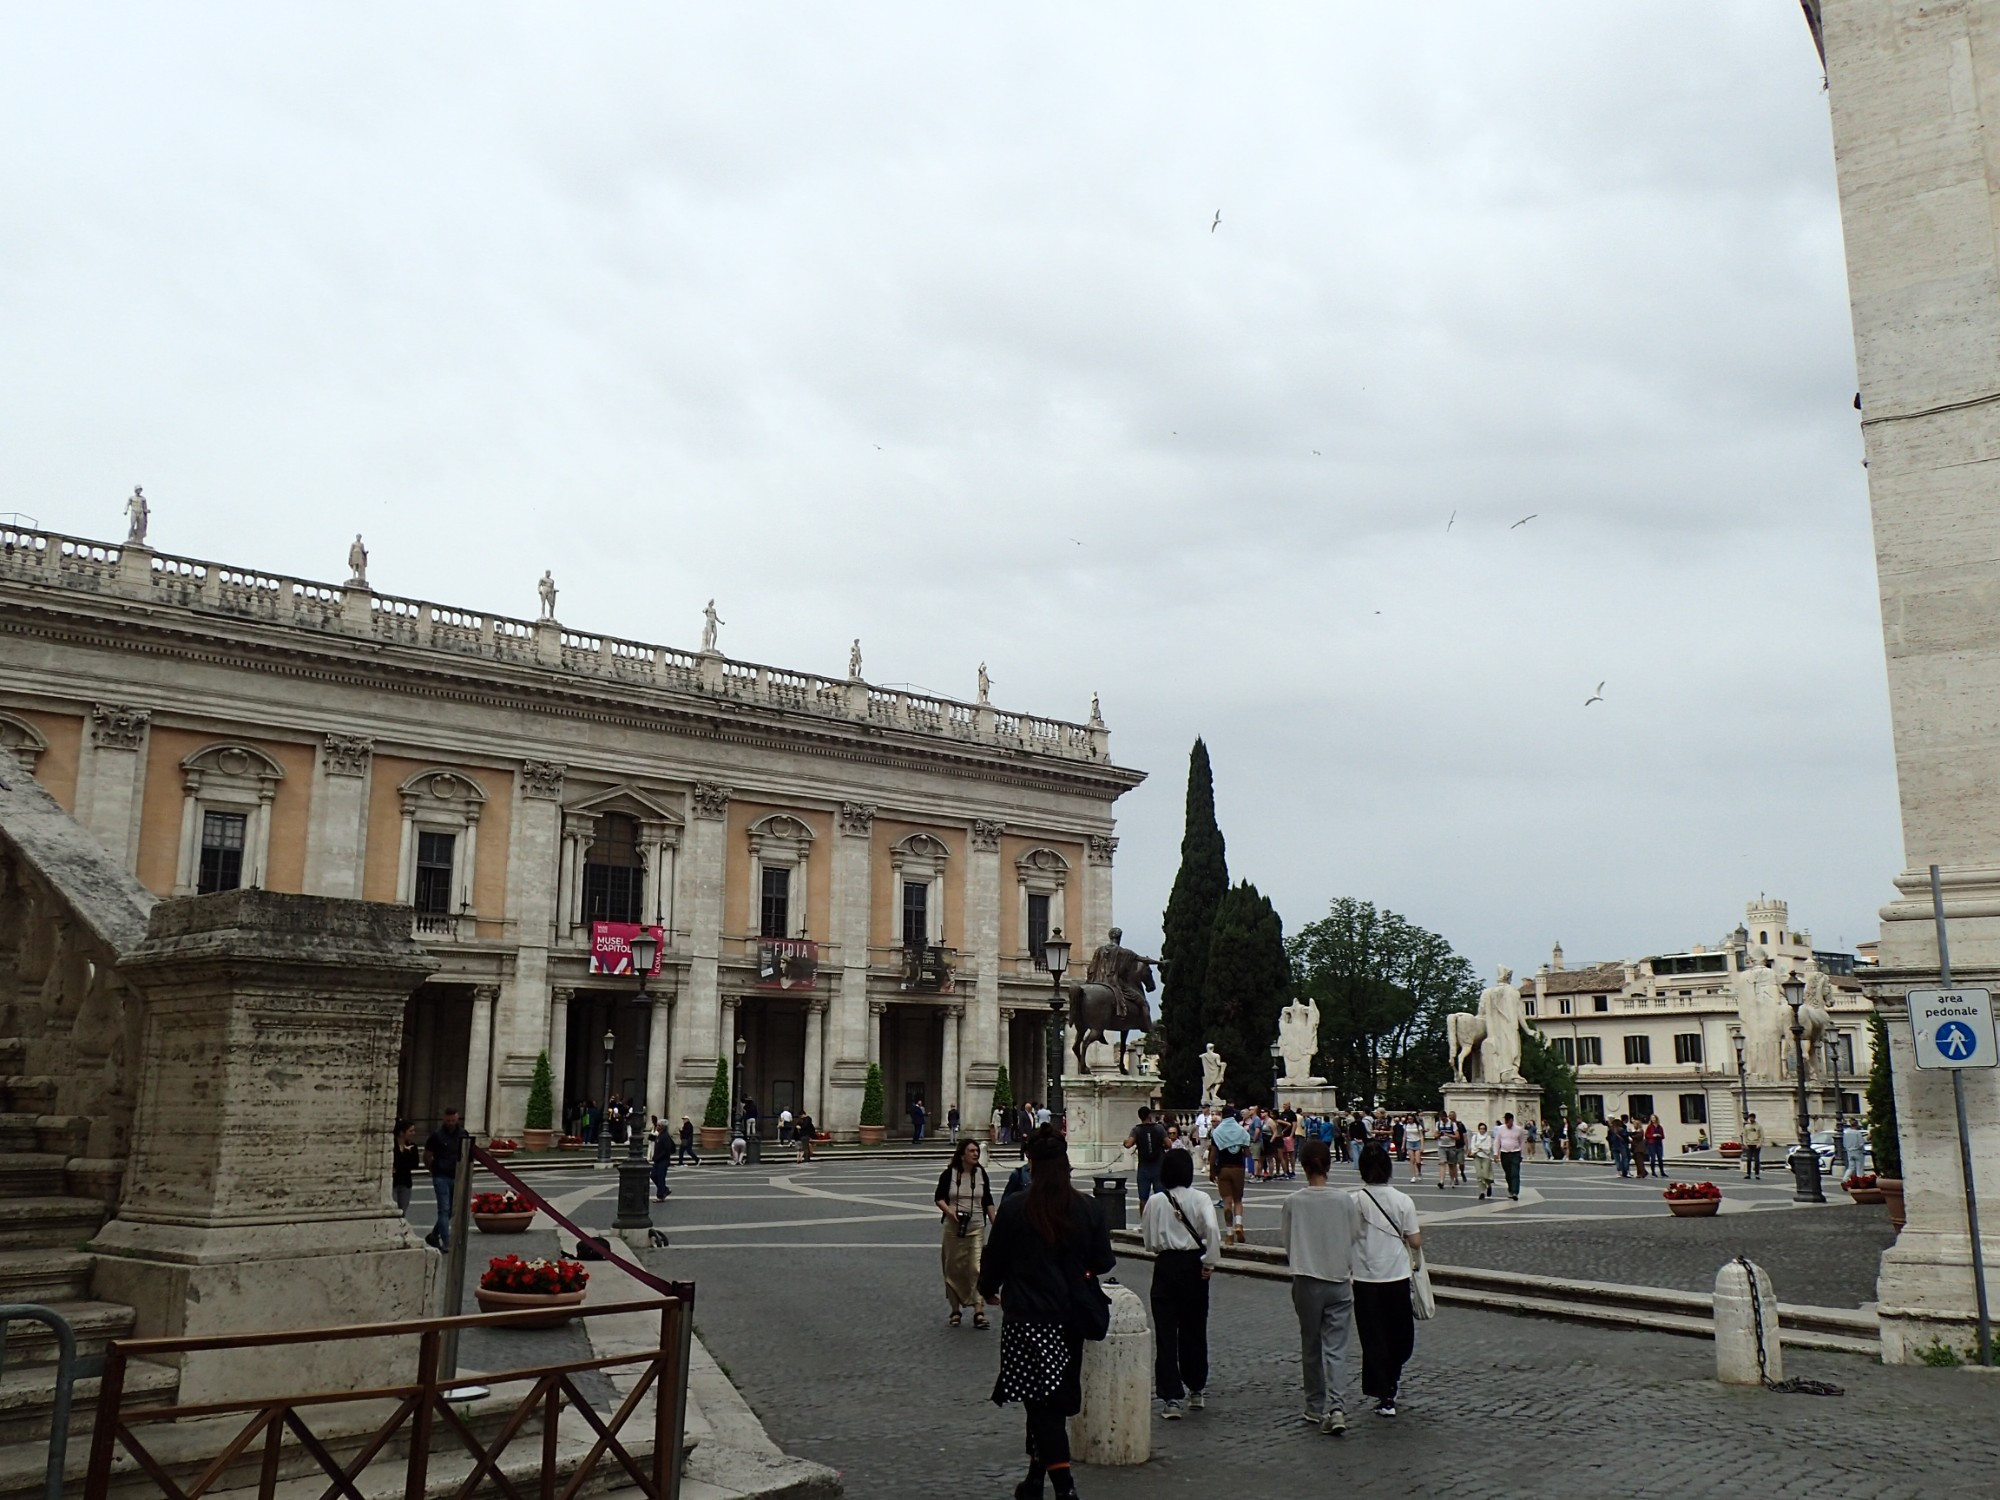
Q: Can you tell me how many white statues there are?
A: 11